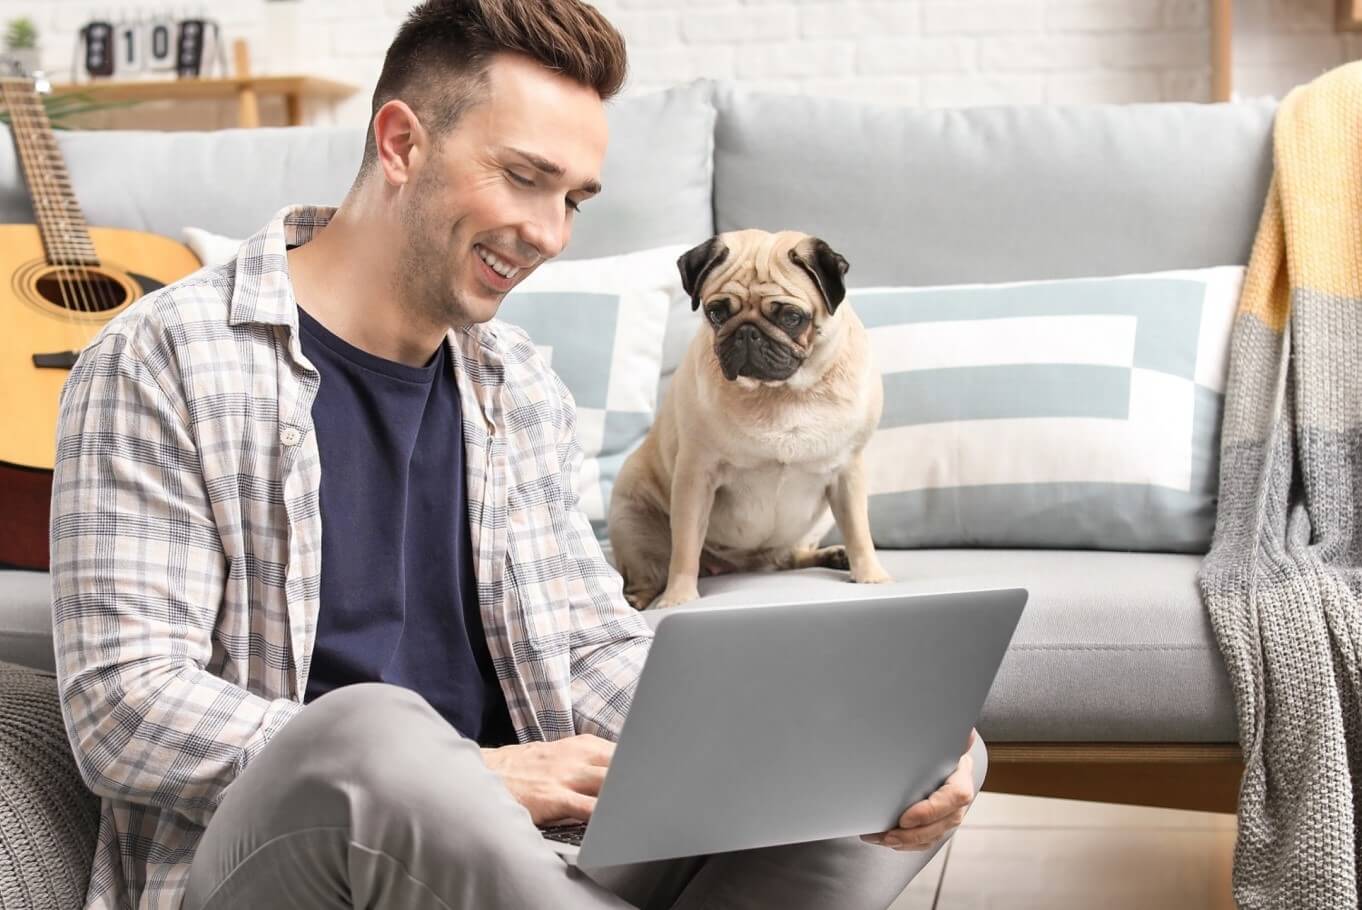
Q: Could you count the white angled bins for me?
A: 0